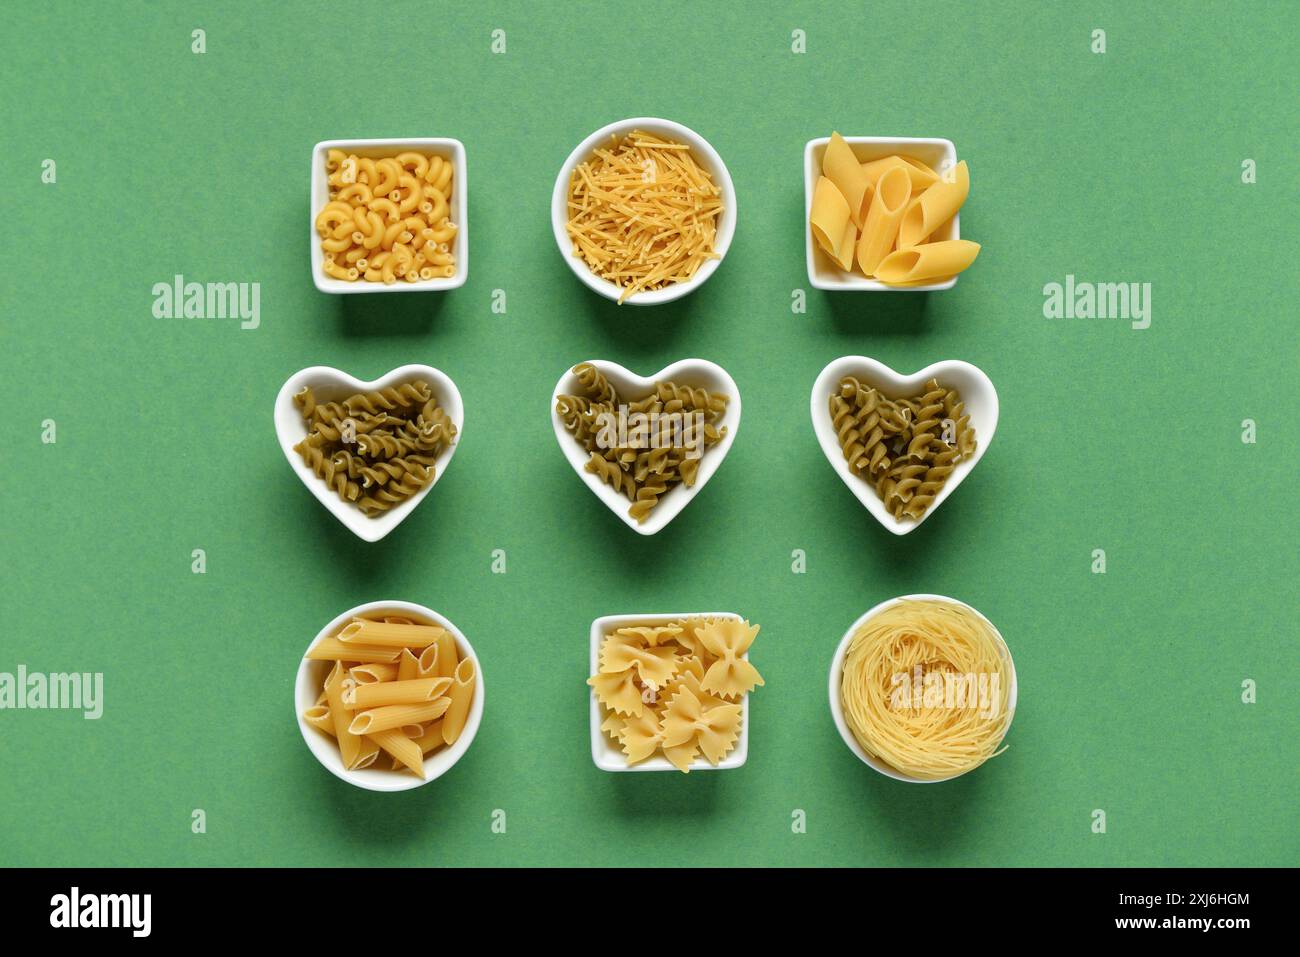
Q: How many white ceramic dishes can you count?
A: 9